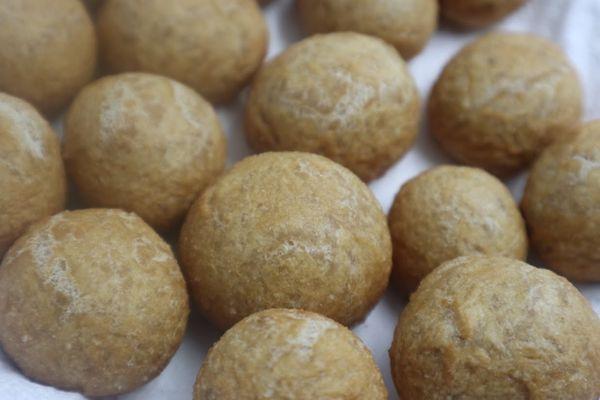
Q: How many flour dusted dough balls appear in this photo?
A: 14